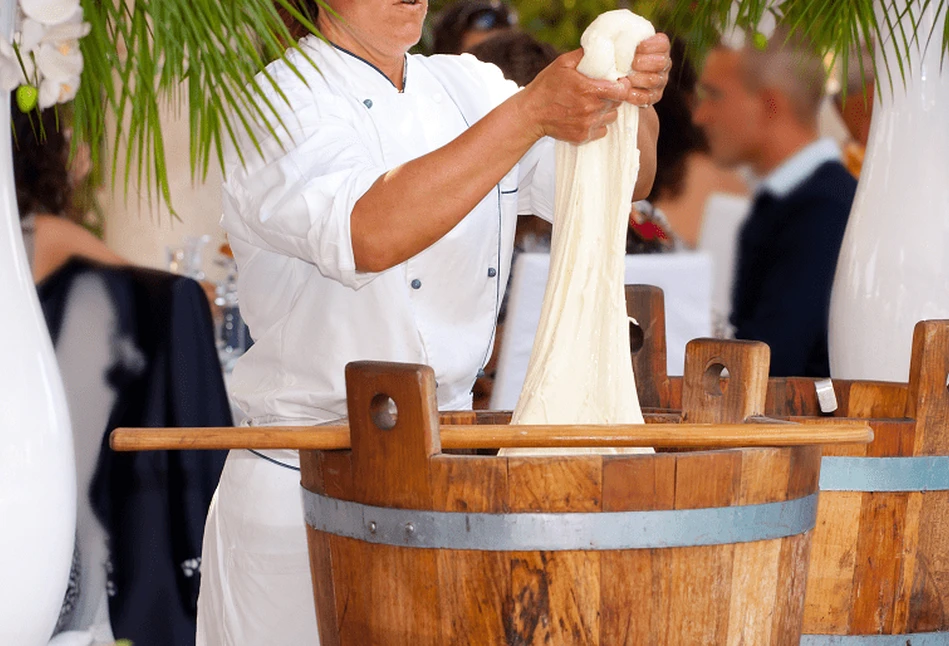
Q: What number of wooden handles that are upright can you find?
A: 4